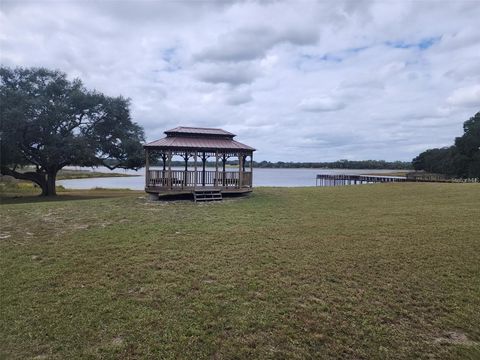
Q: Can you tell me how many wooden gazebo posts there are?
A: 11